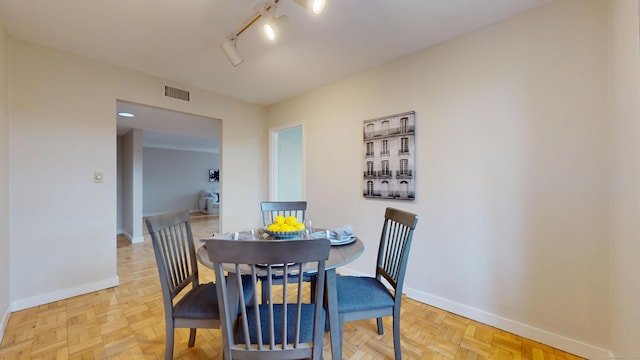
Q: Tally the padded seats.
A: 4